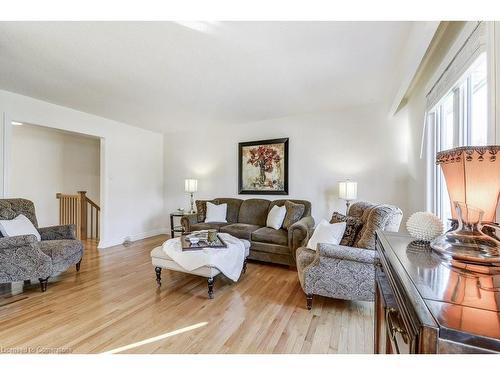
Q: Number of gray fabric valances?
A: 1